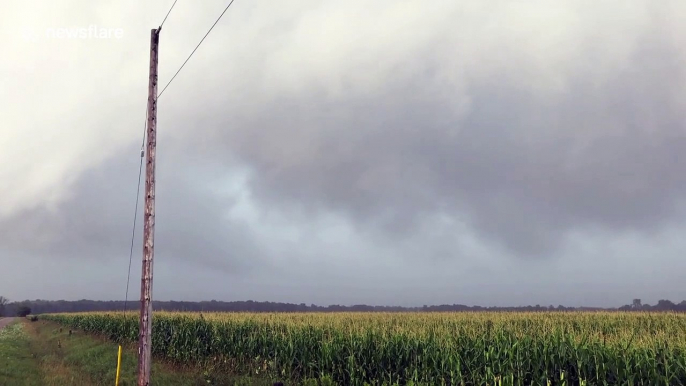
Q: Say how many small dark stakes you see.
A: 3